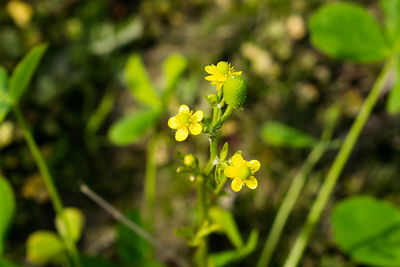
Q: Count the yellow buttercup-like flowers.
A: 3